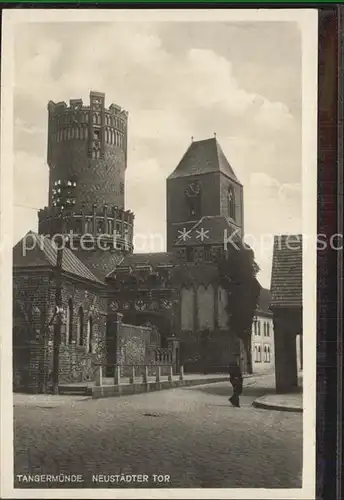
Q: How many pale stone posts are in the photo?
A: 7